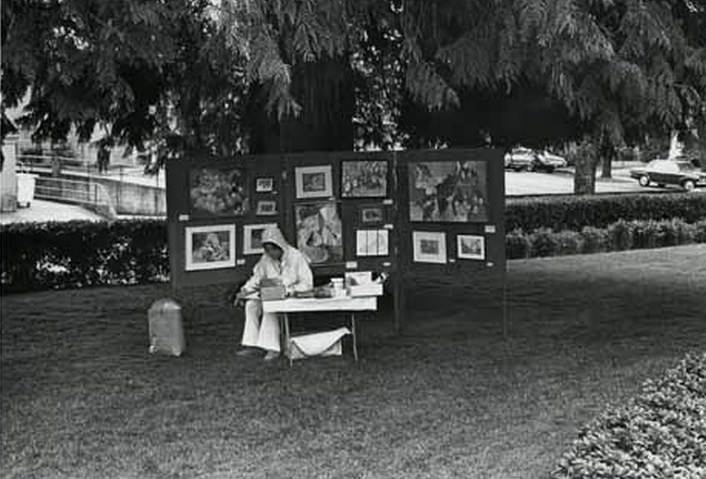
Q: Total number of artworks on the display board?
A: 13